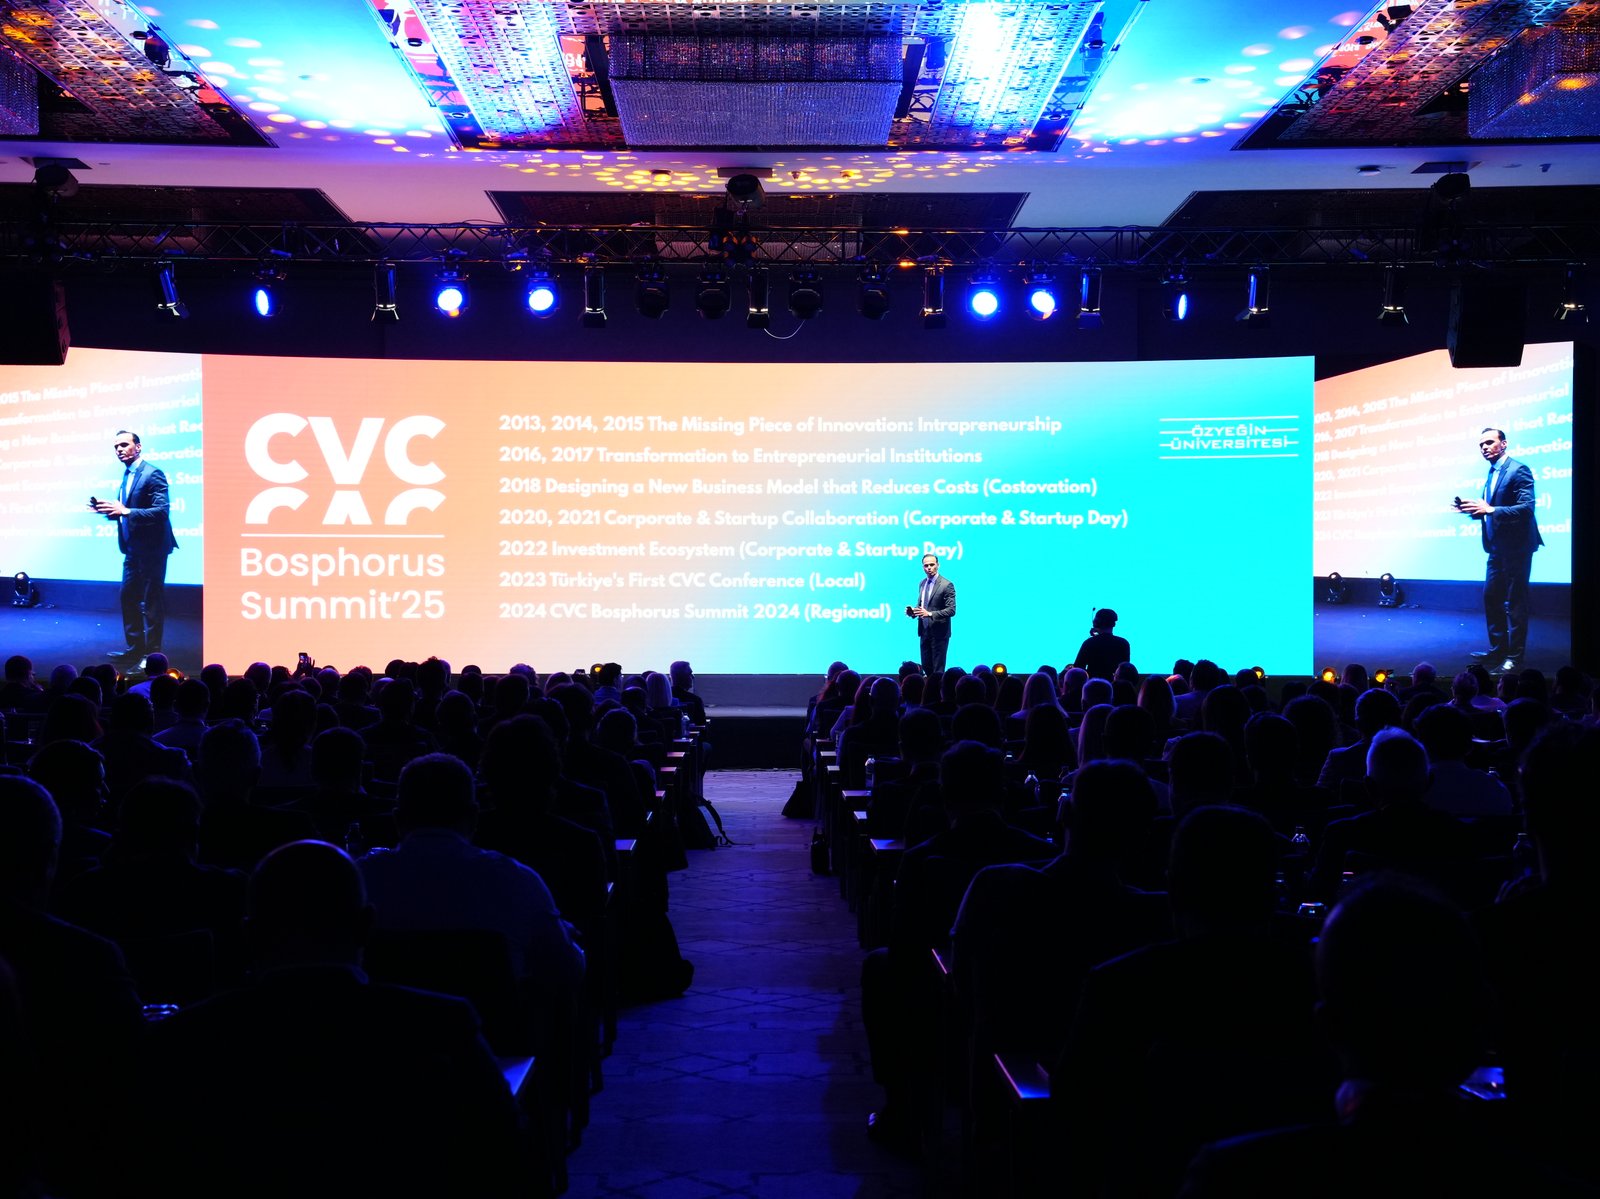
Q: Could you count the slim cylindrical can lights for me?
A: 9